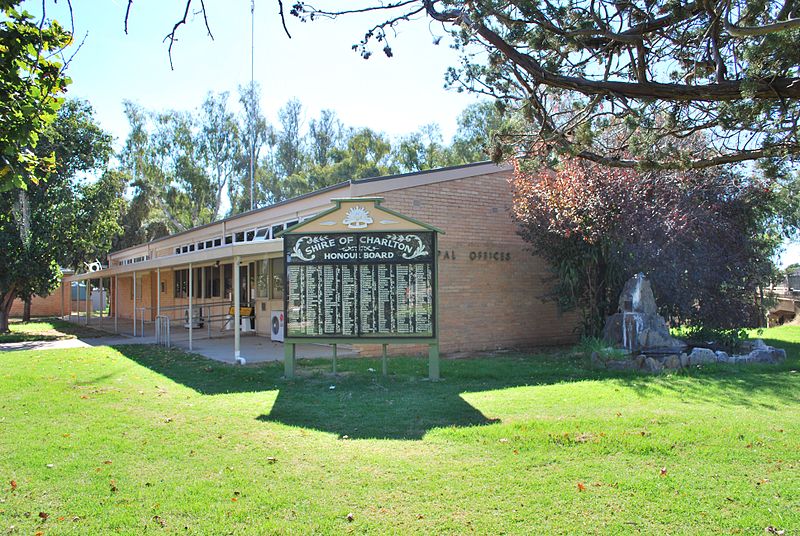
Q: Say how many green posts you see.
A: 4